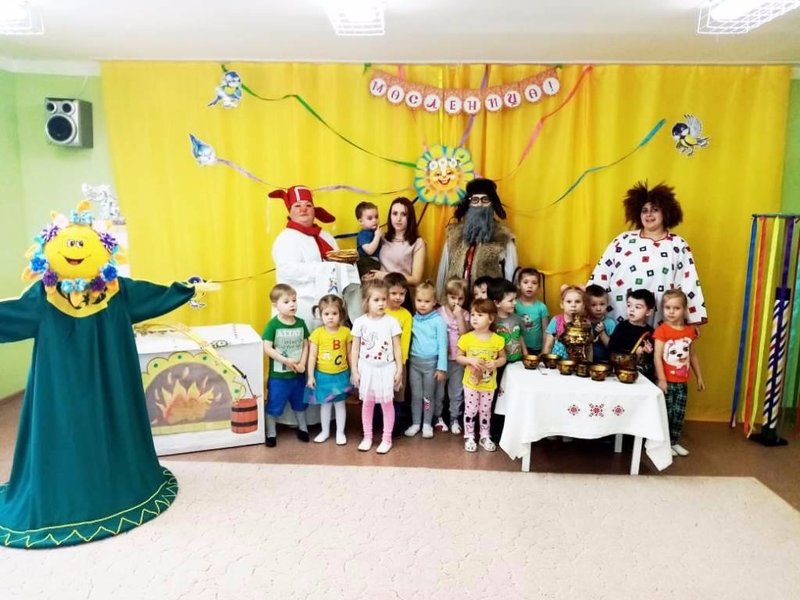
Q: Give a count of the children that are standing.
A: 14